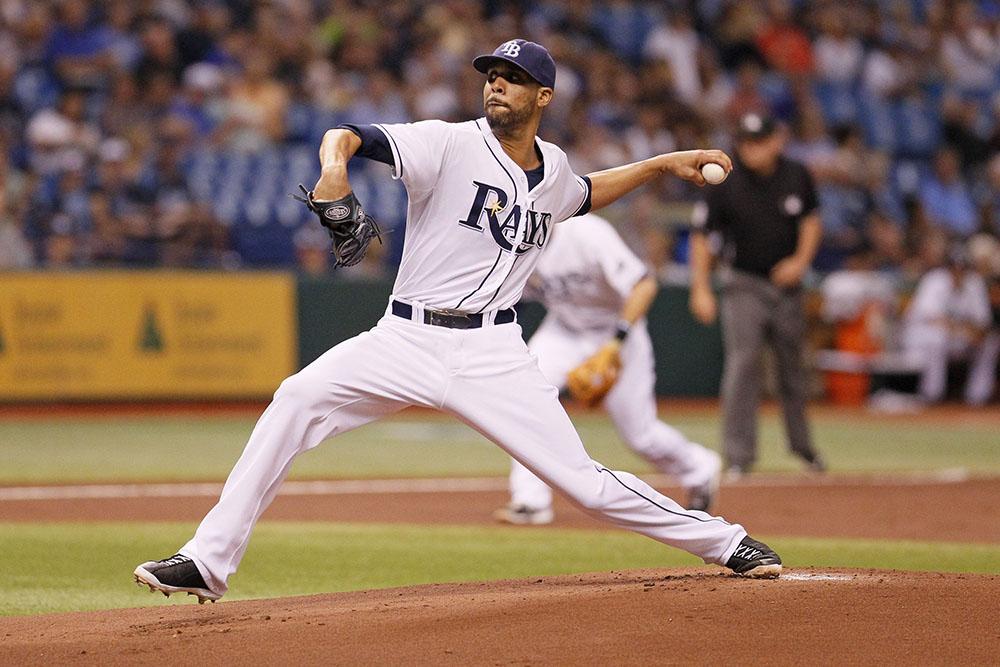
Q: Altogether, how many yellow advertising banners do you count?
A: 1